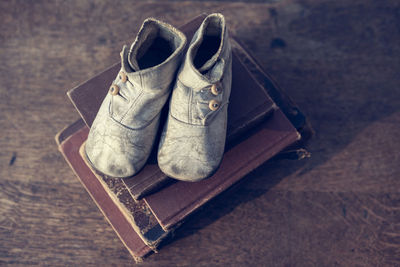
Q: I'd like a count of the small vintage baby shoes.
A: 2